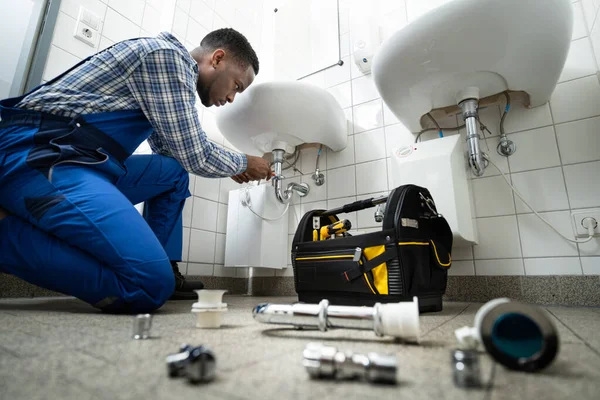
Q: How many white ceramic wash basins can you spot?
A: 2